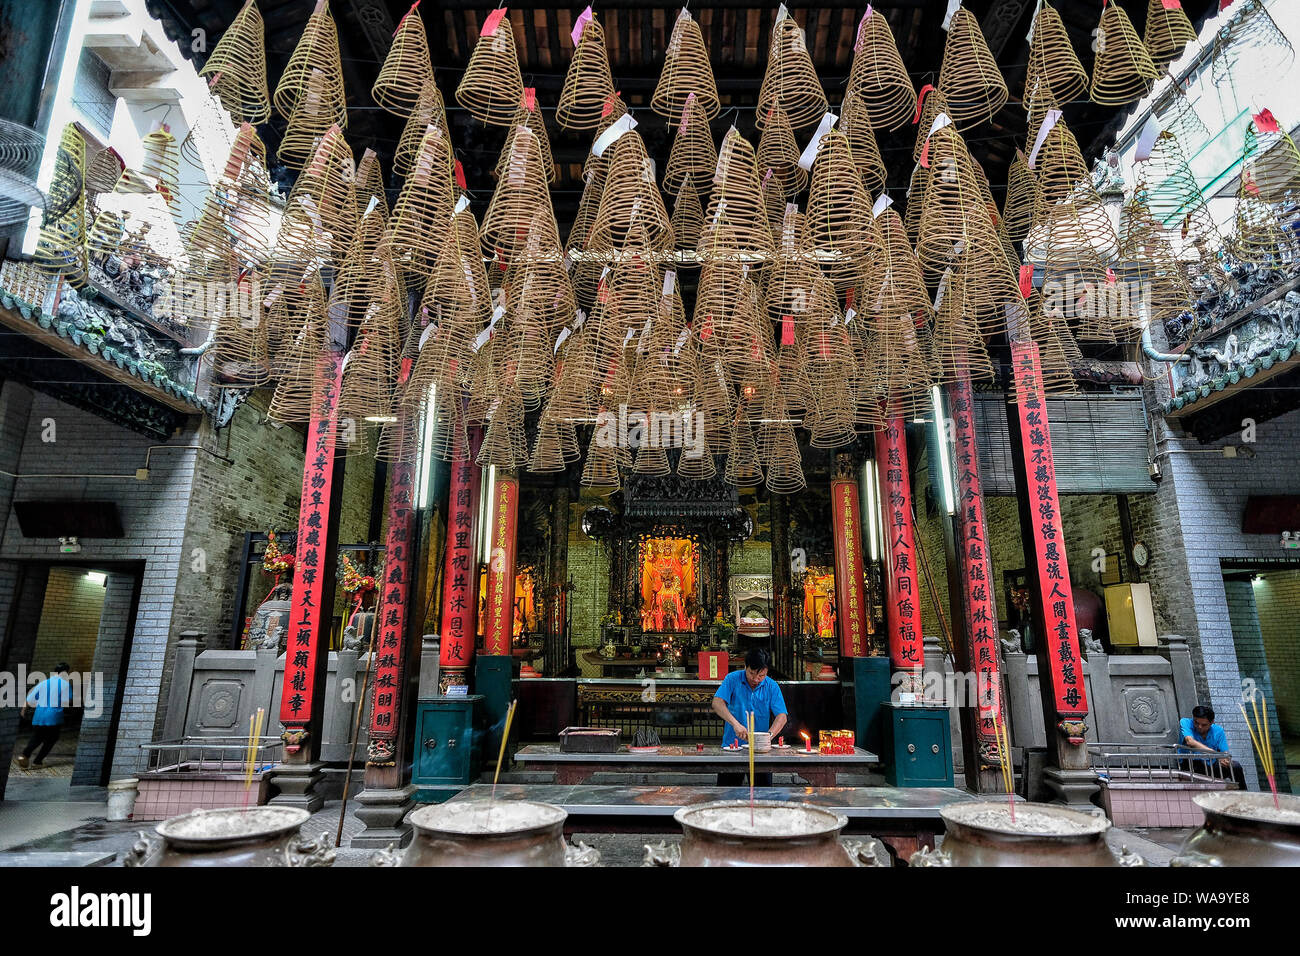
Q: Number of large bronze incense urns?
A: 5